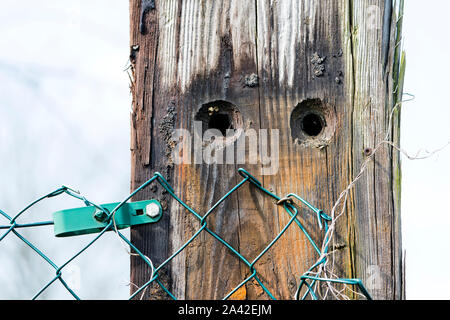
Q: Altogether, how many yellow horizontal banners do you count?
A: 0